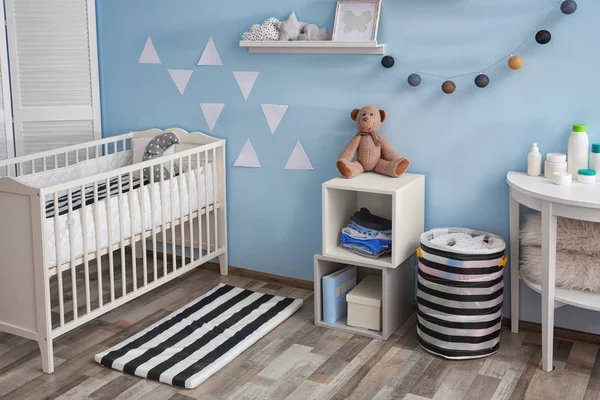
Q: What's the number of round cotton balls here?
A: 7